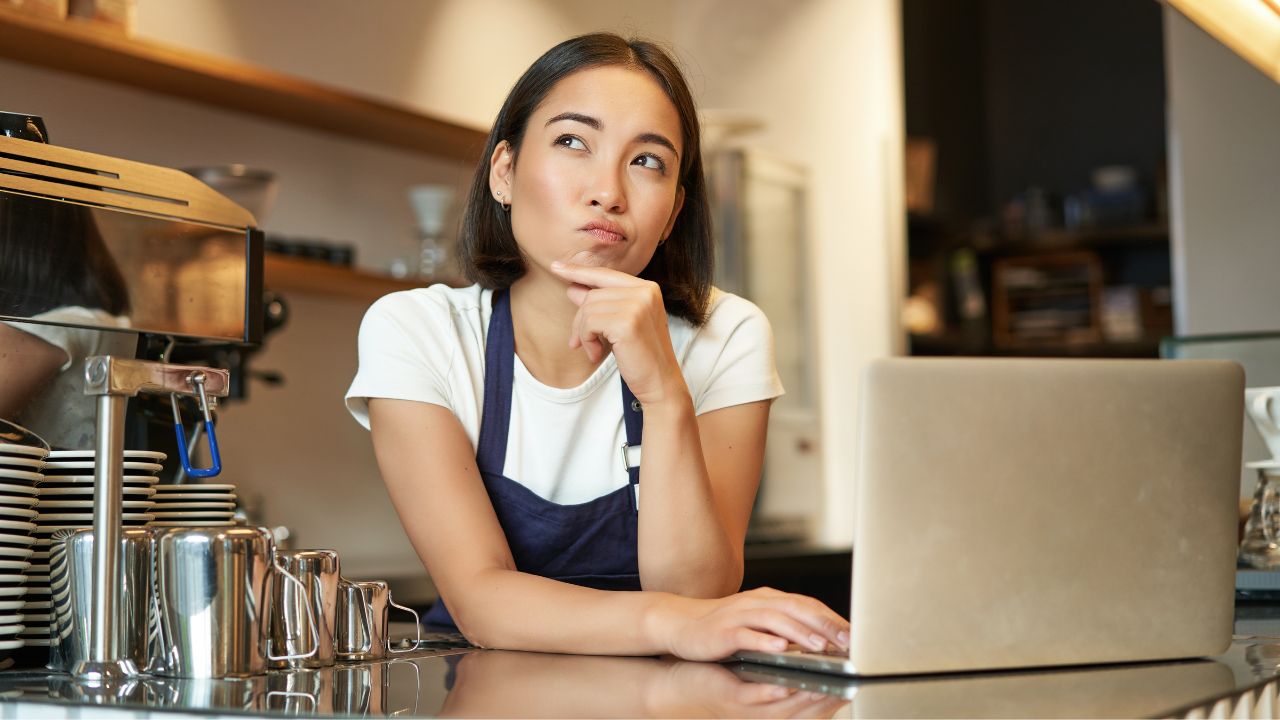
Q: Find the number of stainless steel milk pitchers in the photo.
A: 4